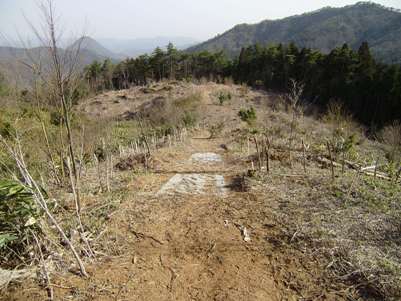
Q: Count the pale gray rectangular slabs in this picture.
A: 2